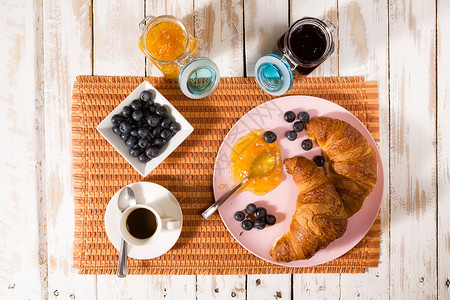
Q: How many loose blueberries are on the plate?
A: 13